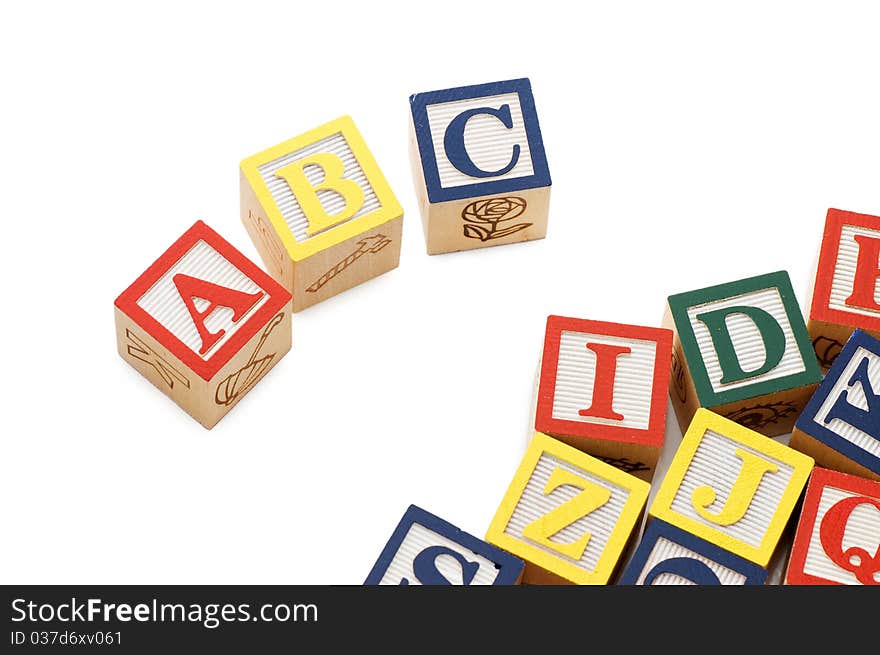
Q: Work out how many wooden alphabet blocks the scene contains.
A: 12